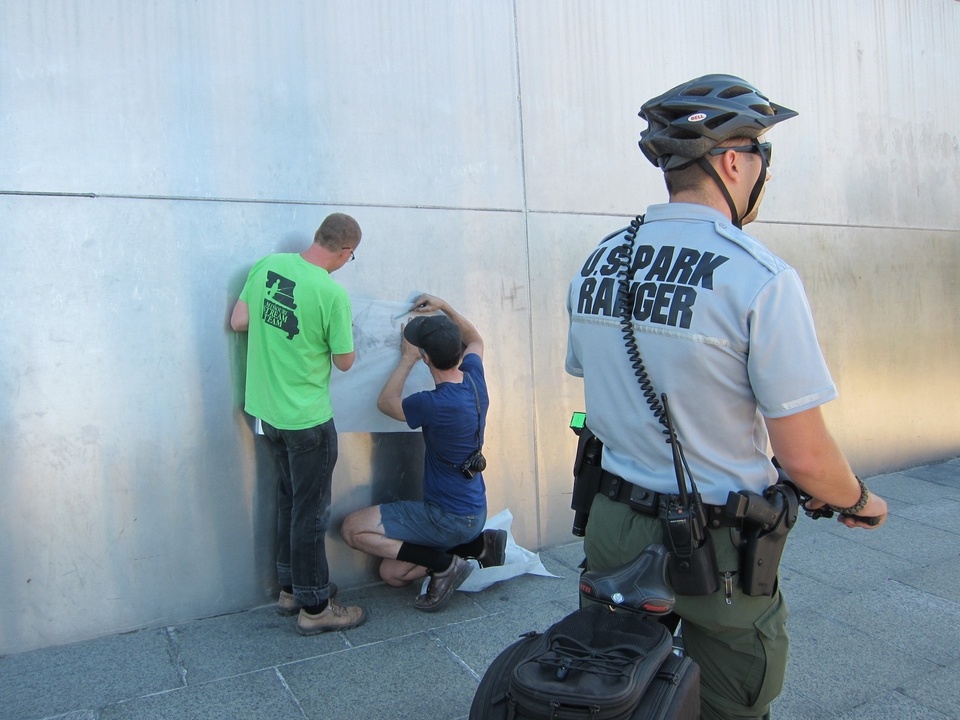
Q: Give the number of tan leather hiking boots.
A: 2